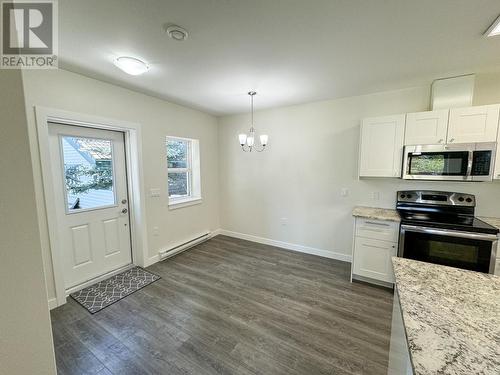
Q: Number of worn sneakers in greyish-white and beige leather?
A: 0